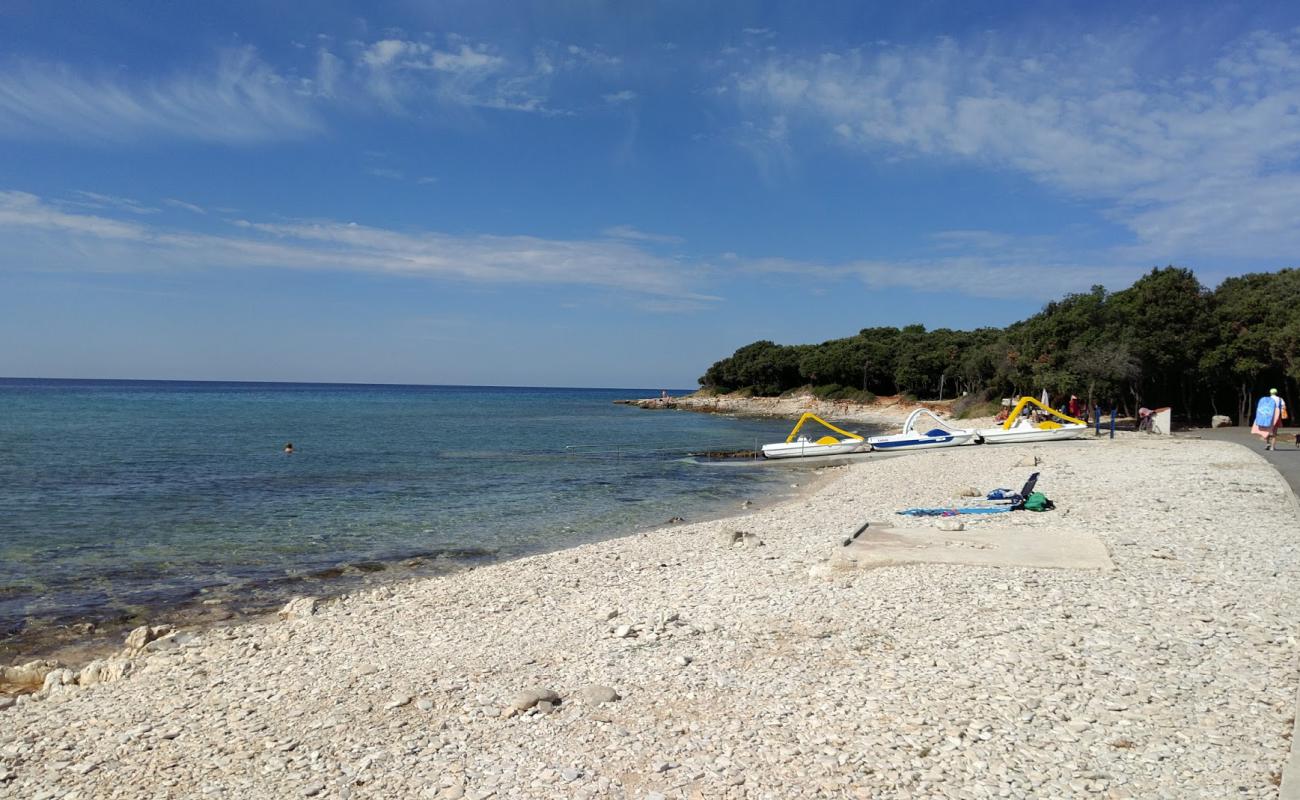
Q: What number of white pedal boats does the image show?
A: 3